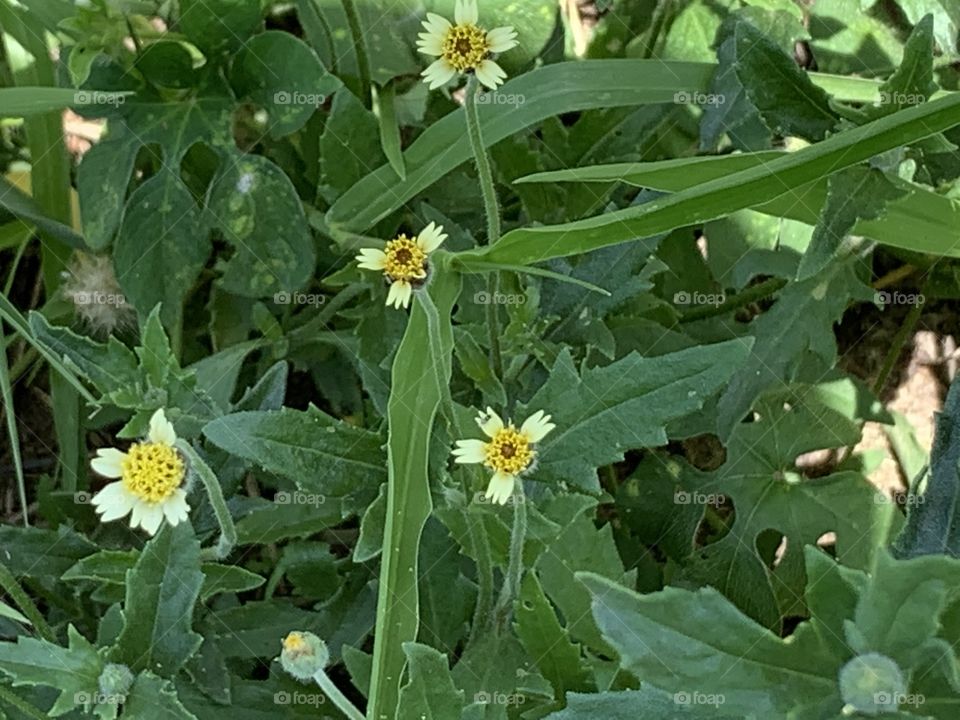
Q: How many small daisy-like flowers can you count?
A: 4